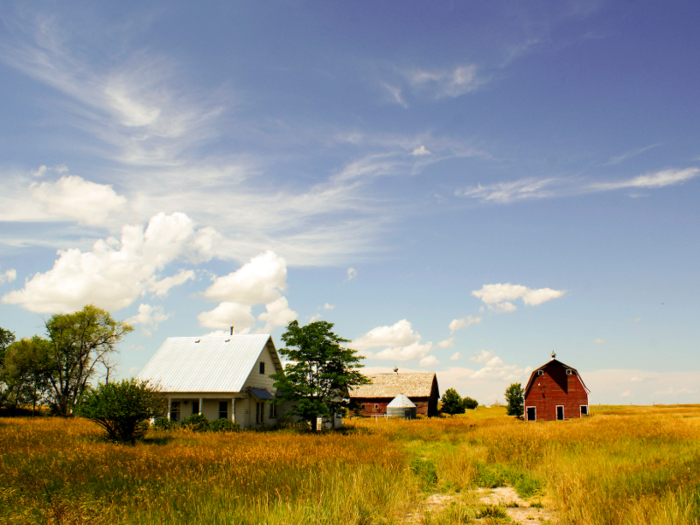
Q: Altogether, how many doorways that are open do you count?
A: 3